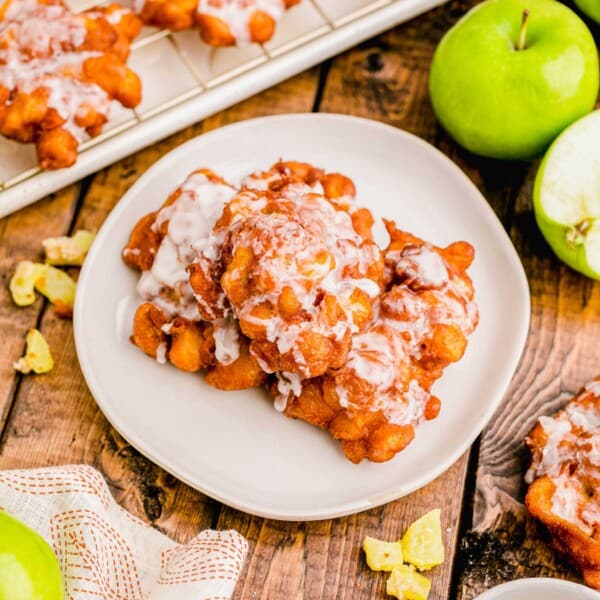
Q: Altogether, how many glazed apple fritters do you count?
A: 6